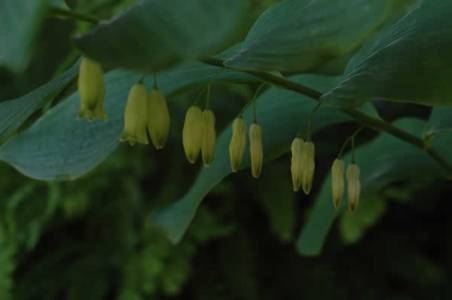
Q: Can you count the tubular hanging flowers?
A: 11